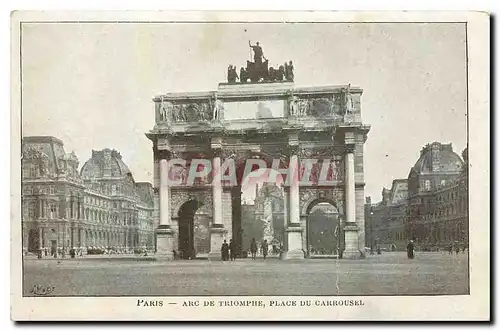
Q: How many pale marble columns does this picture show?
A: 4